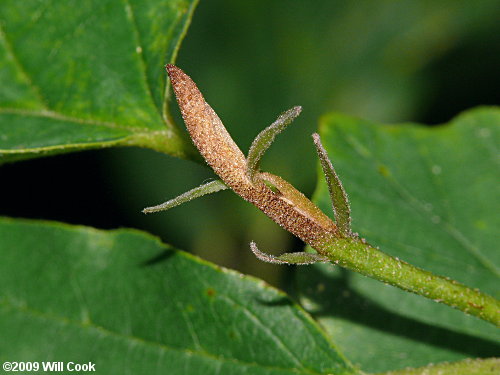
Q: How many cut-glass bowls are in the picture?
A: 0